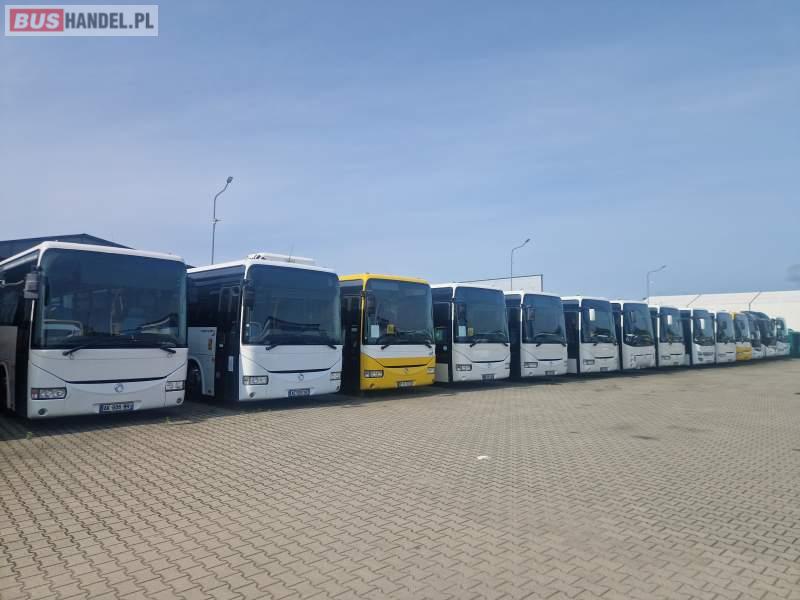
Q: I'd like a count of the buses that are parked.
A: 14